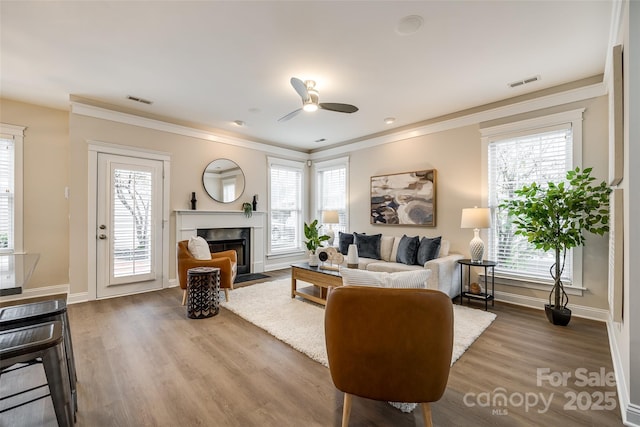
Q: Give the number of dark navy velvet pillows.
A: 4